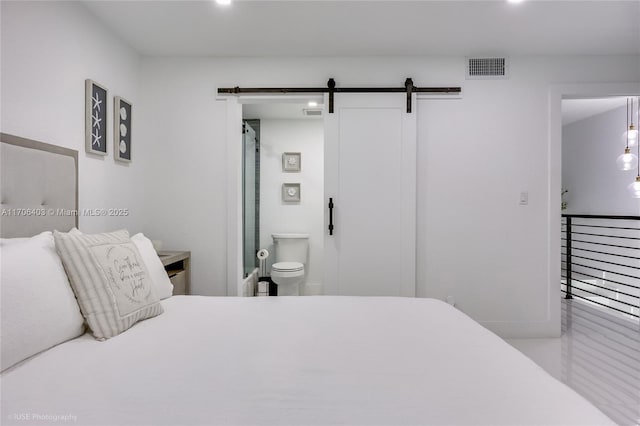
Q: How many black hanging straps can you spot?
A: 2